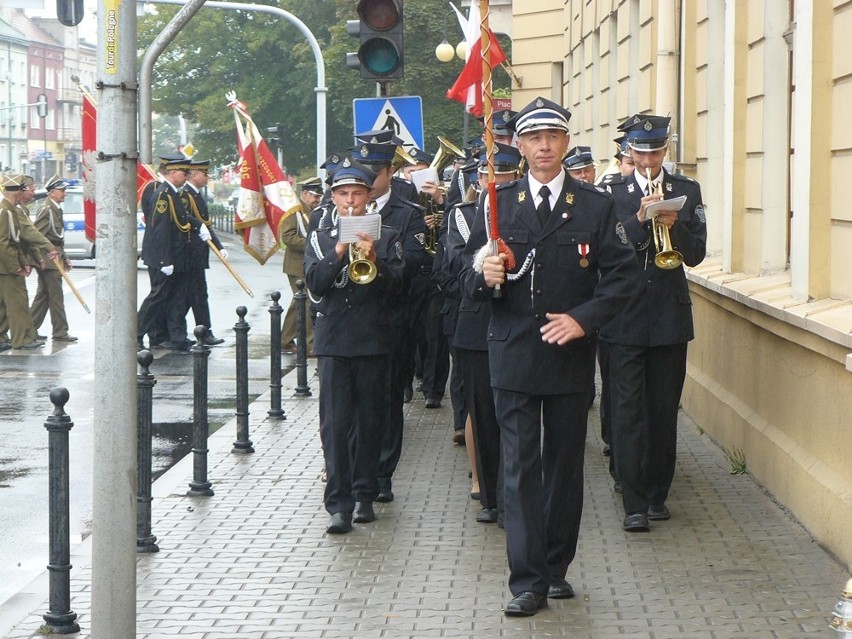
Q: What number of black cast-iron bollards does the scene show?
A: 6